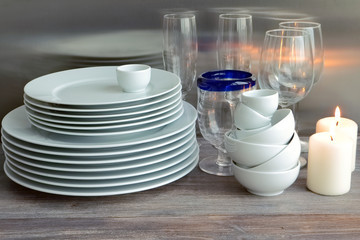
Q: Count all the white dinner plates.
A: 13